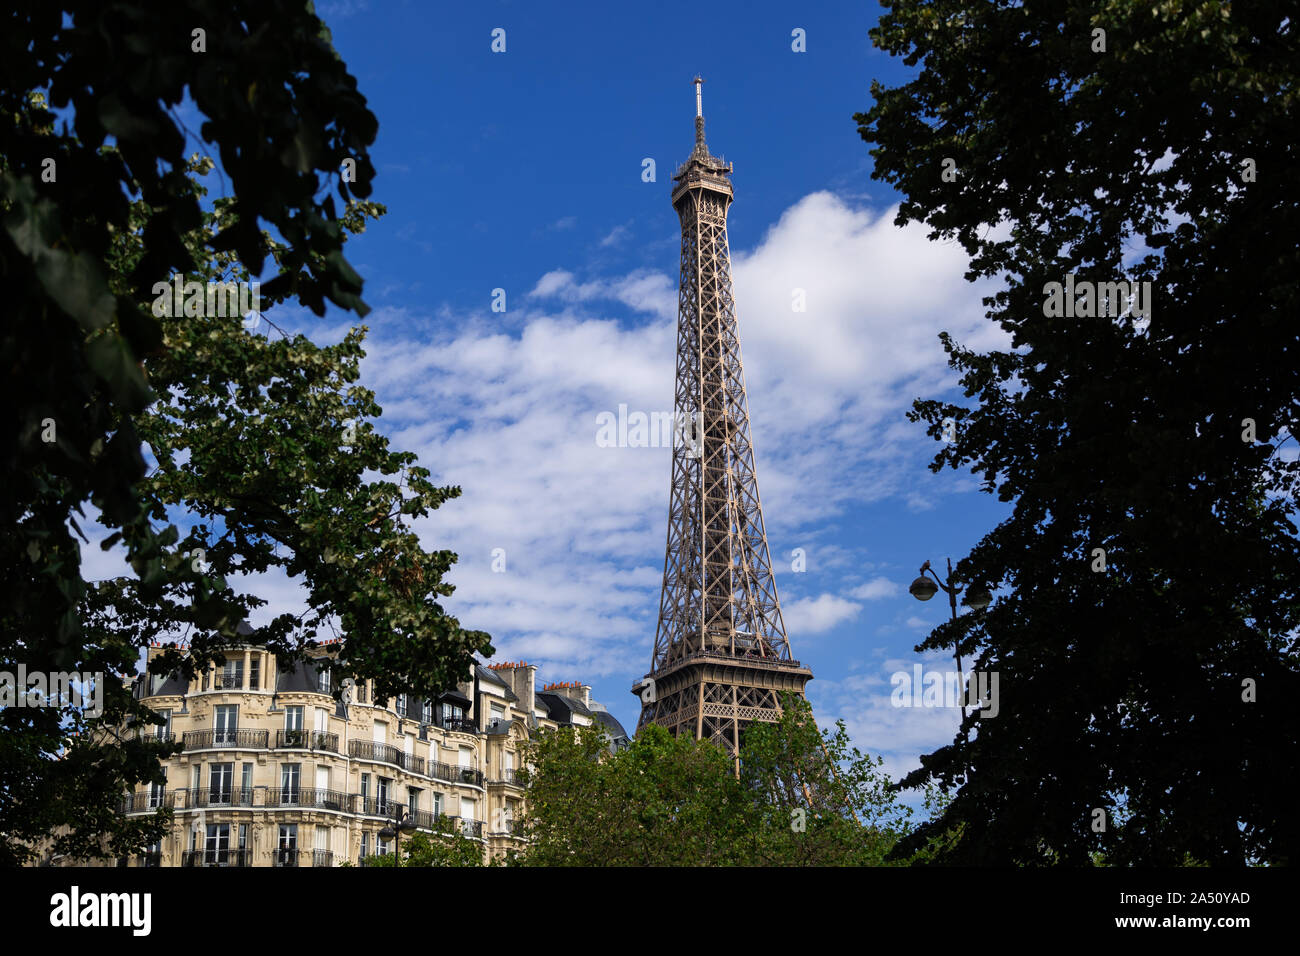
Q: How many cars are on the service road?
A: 0